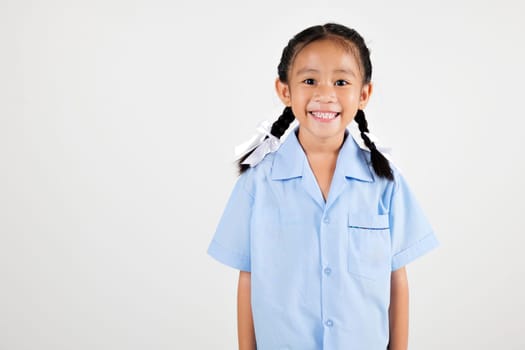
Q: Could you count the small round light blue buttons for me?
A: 3